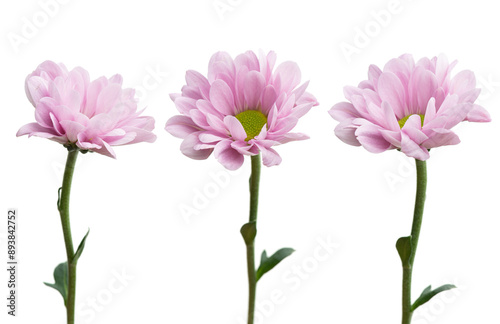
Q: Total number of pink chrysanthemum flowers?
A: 3